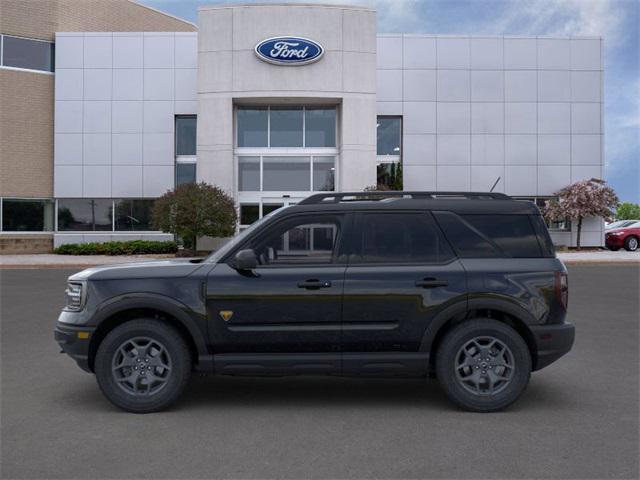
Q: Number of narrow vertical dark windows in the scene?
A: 2